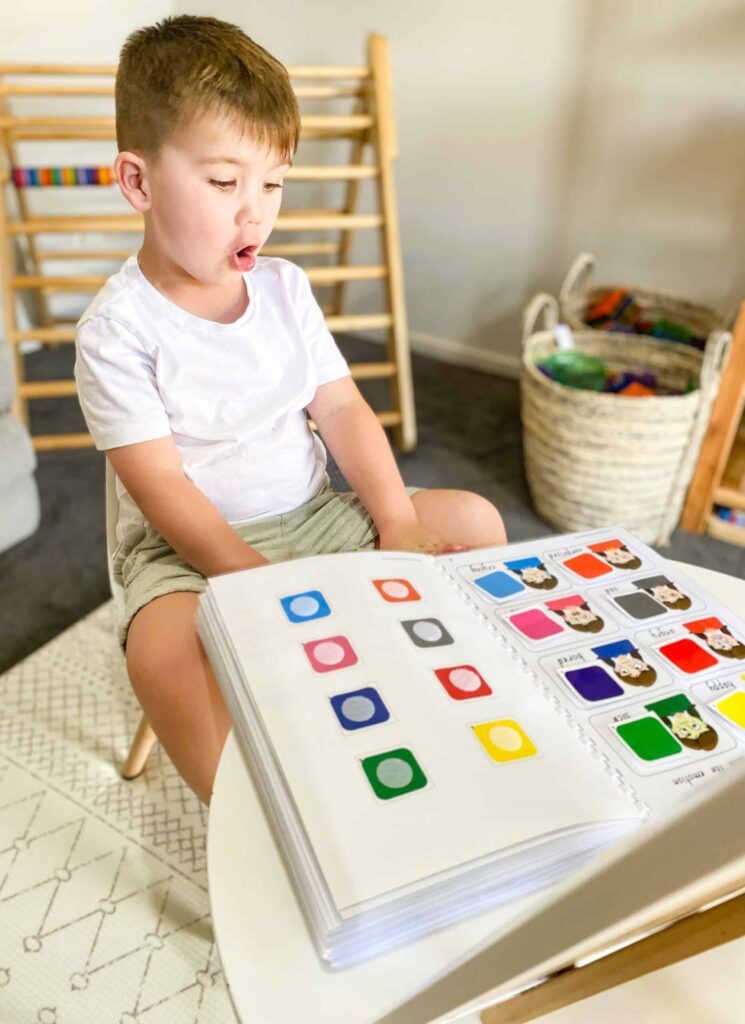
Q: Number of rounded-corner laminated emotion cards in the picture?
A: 8